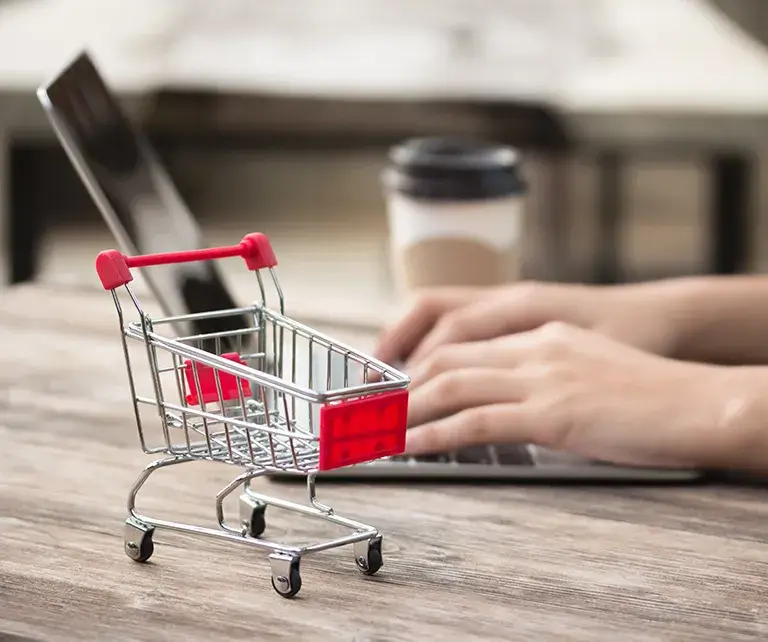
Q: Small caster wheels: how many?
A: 4